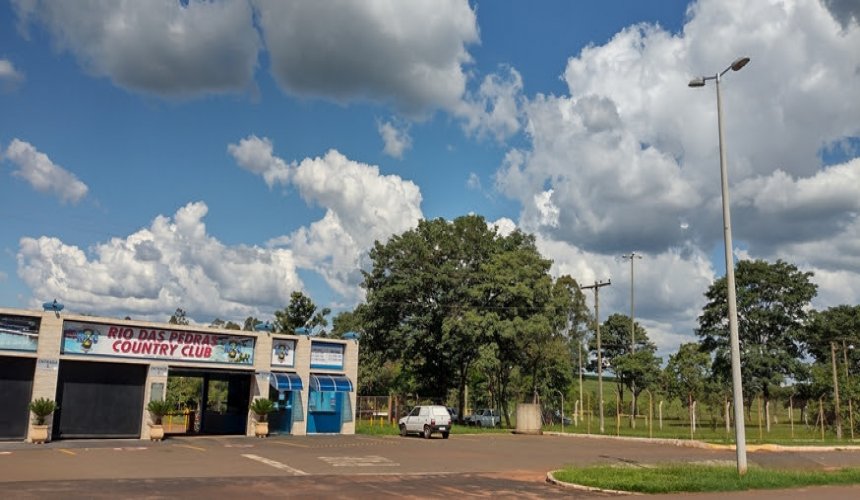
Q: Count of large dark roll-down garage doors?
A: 2